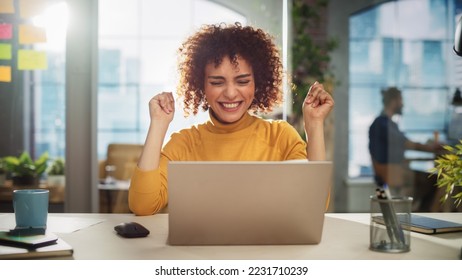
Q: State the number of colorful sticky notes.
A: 7